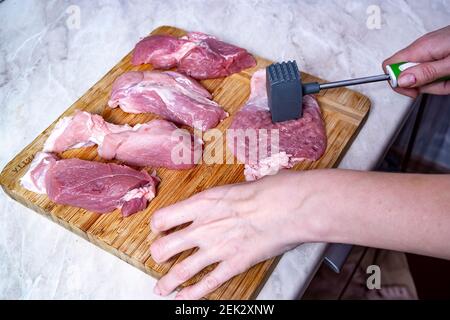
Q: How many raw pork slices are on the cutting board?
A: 5